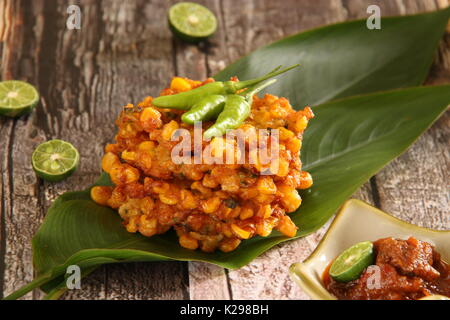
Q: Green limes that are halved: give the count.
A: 4